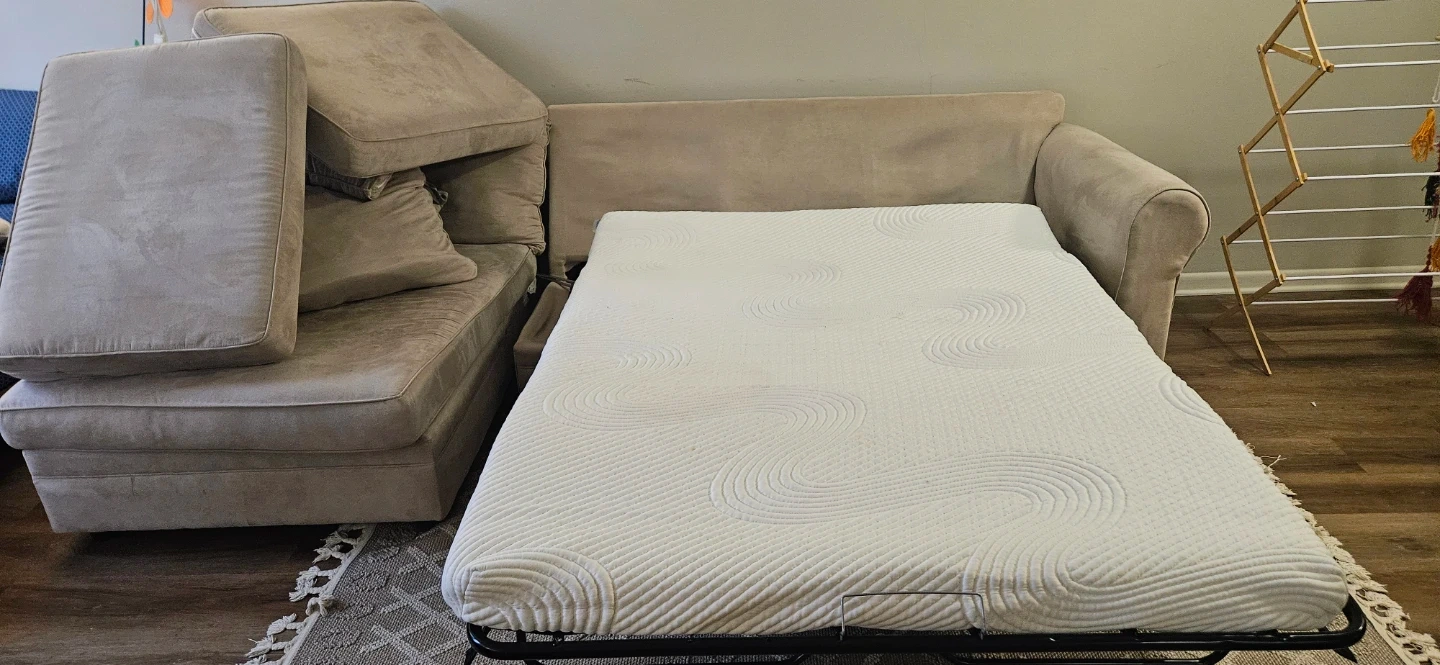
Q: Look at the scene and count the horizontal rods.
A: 10